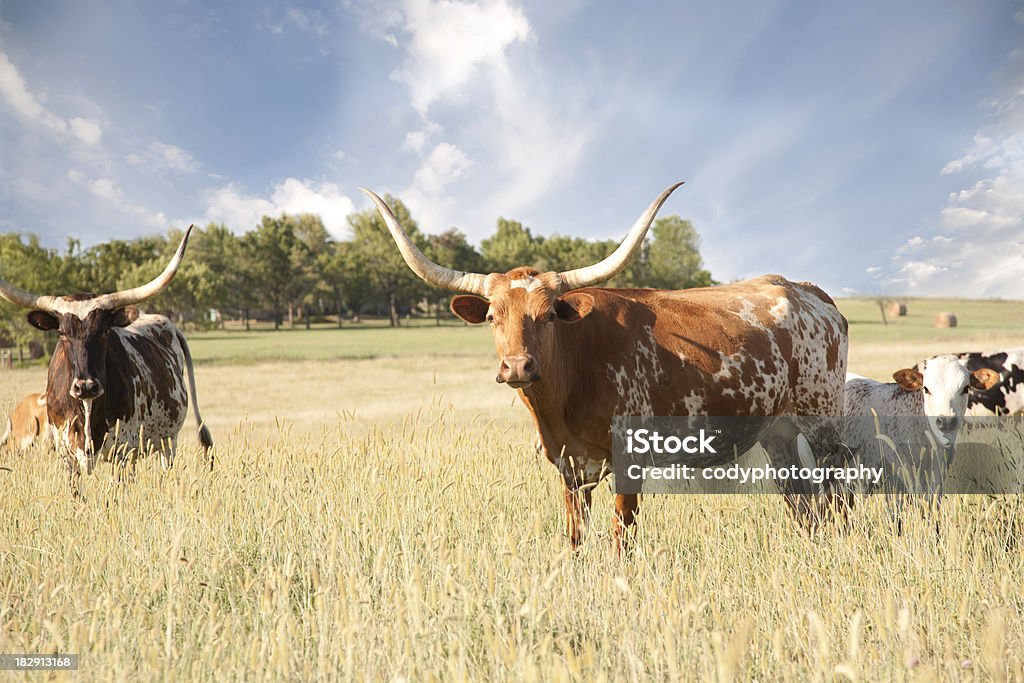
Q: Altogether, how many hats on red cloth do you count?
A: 0